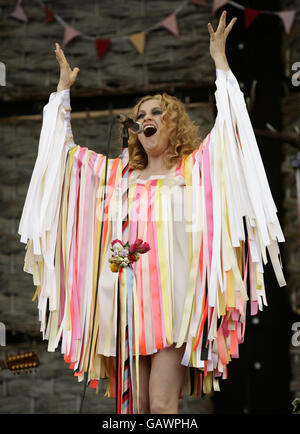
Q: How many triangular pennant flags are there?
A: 10